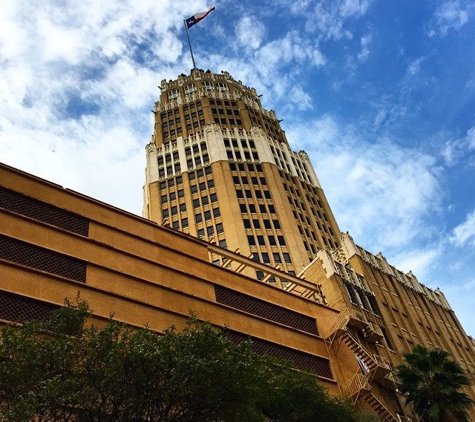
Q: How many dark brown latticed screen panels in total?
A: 5